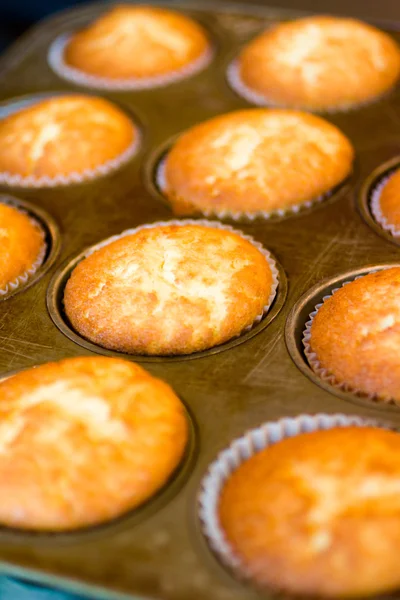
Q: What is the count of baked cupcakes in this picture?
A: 10